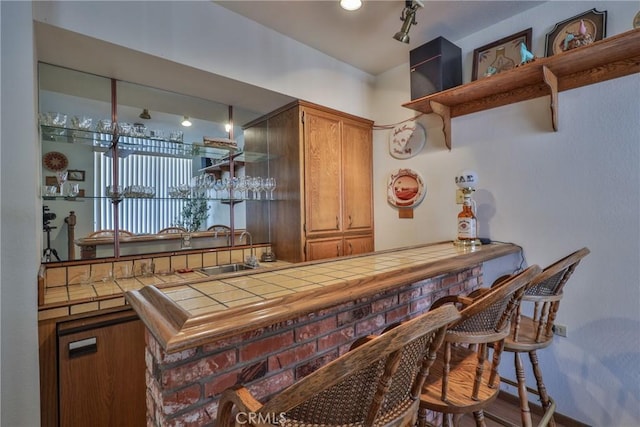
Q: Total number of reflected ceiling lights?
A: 3